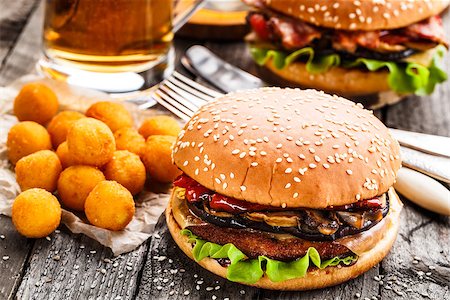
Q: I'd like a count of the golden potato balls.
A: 14